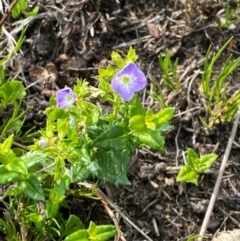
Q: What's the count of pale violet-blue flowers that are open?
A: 2